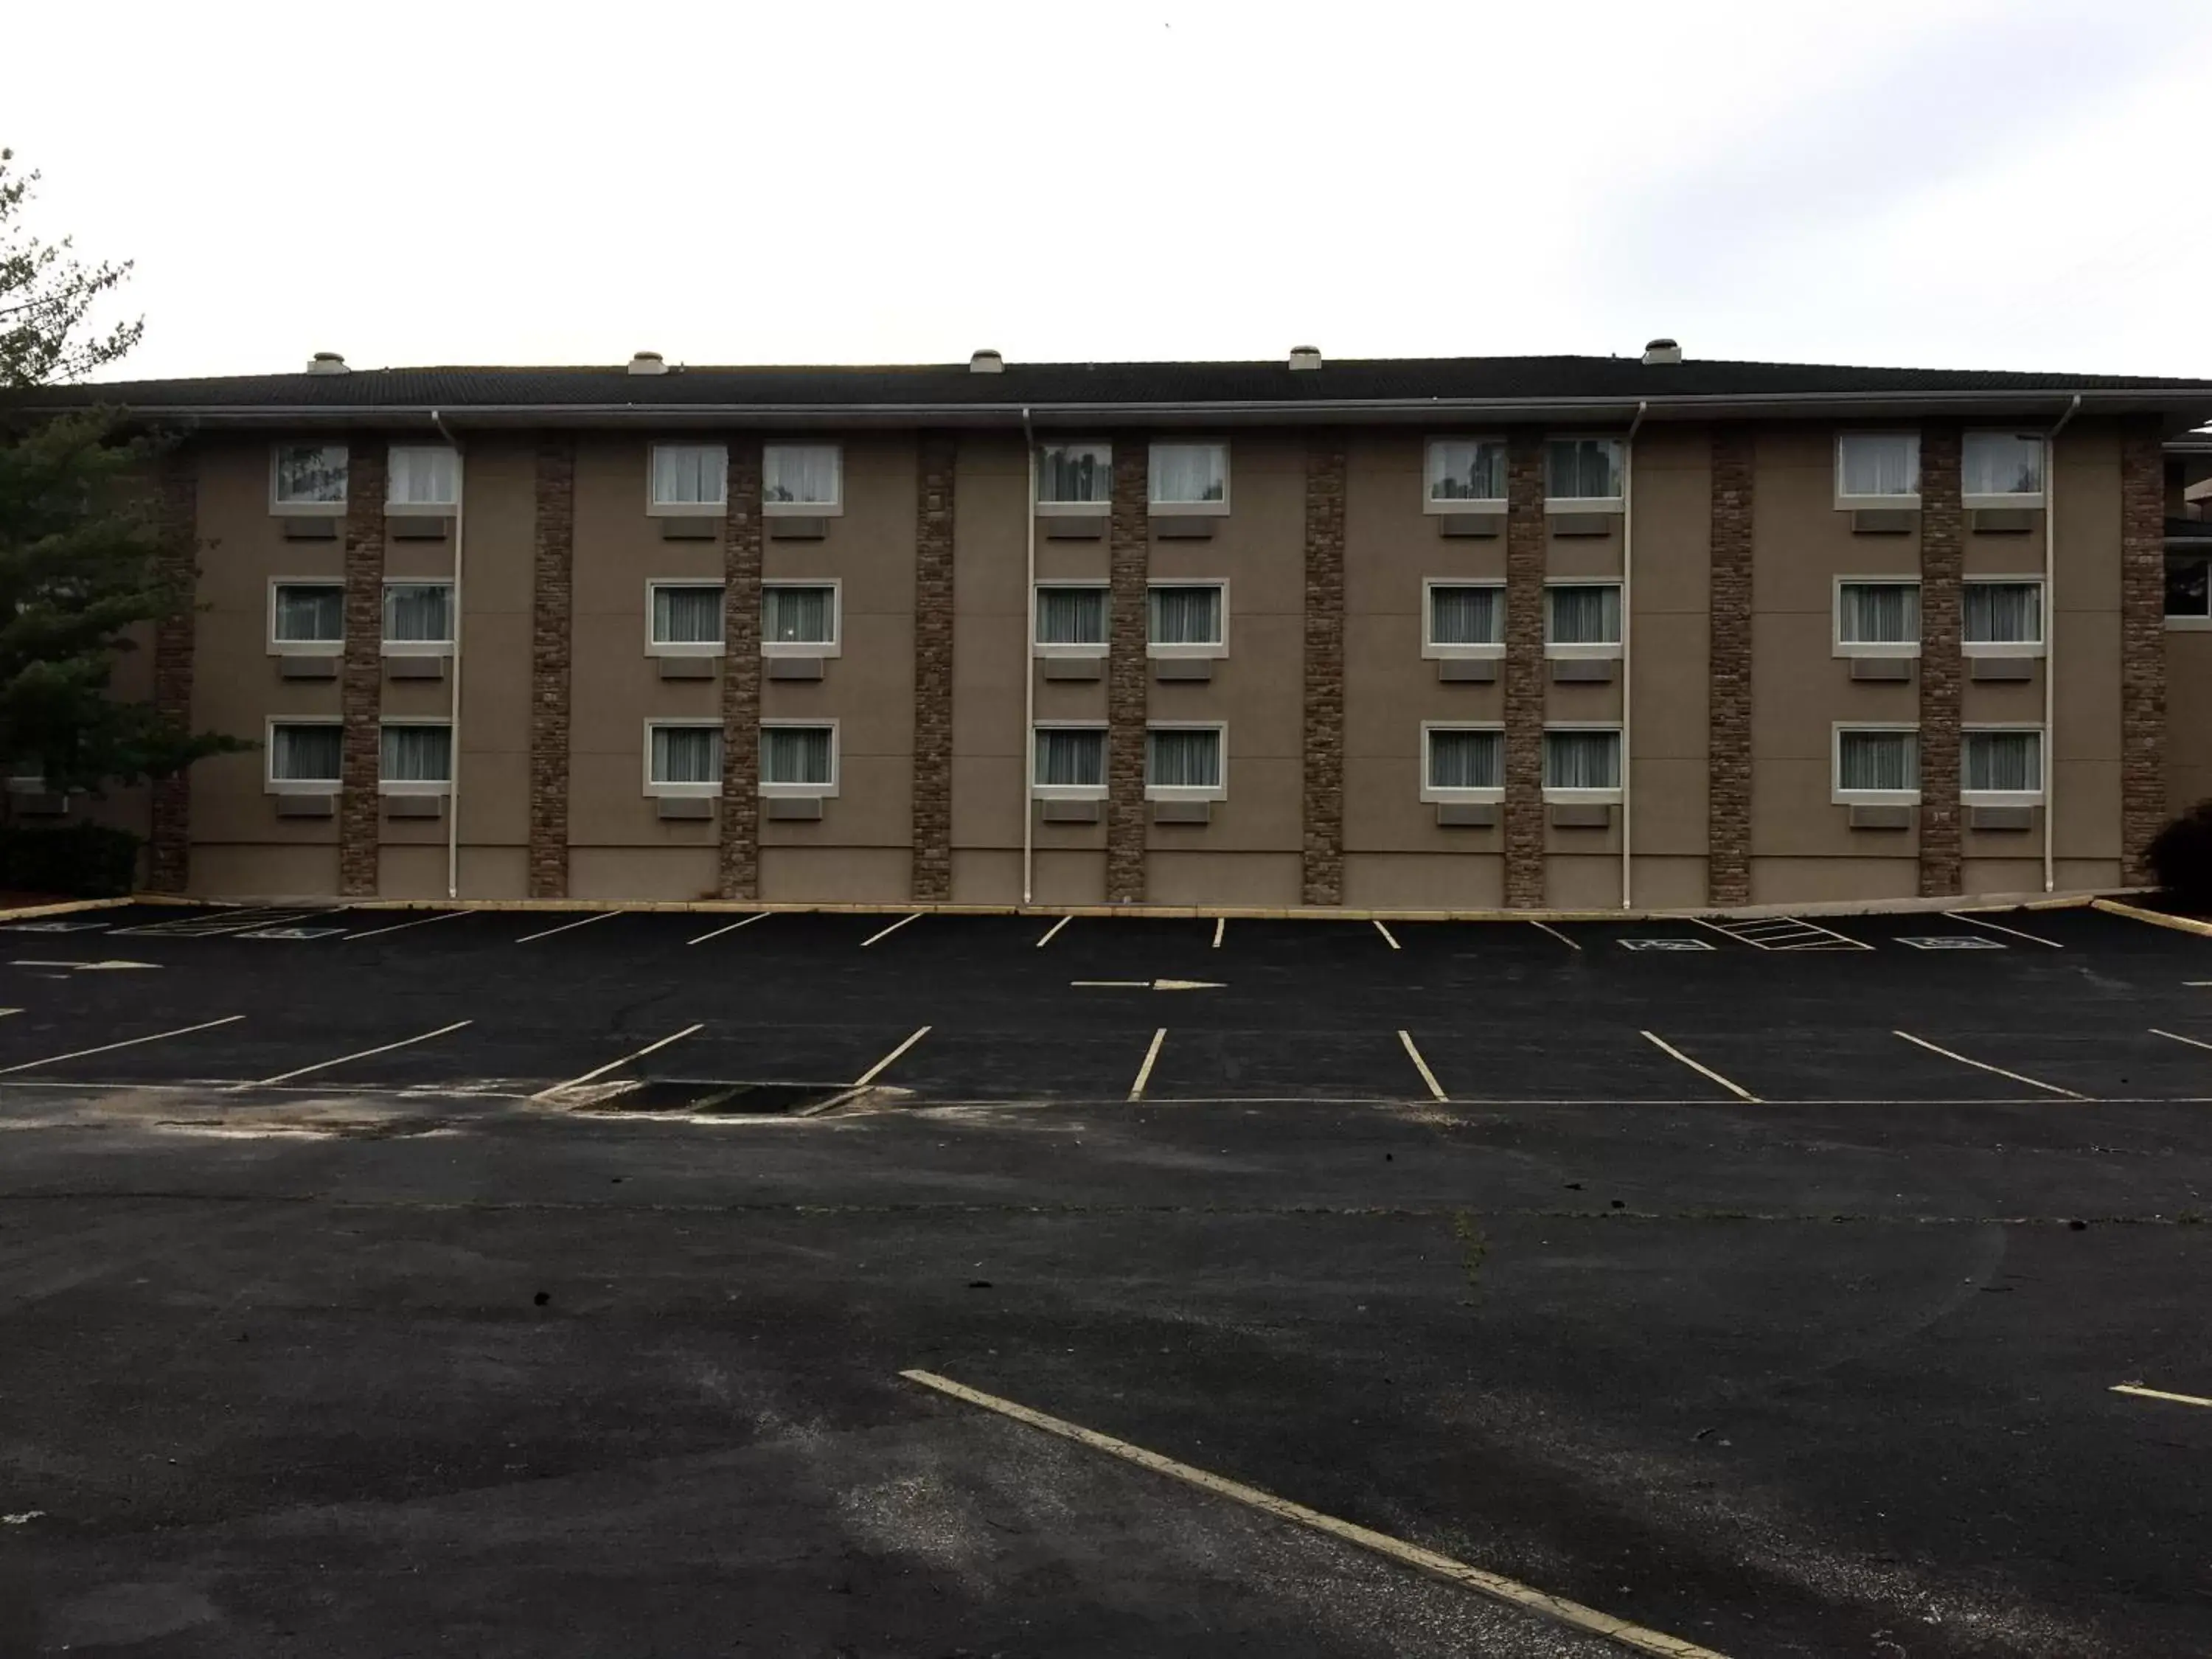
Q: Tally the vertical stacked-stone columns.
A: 11